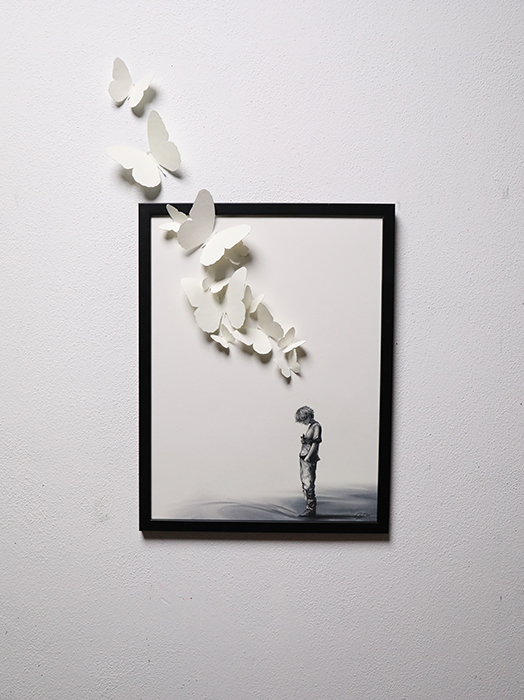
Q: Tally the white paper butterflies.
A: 12